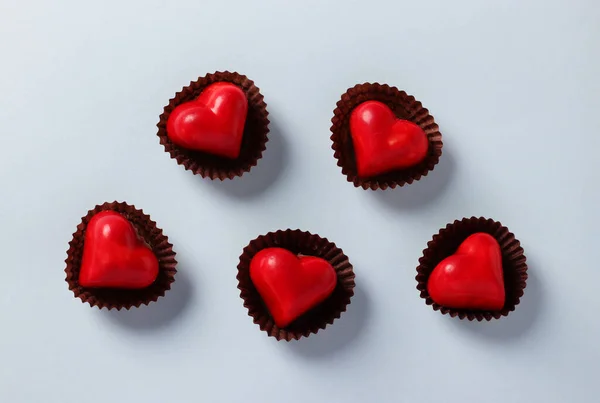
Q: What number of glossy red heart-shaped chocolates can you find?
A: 5